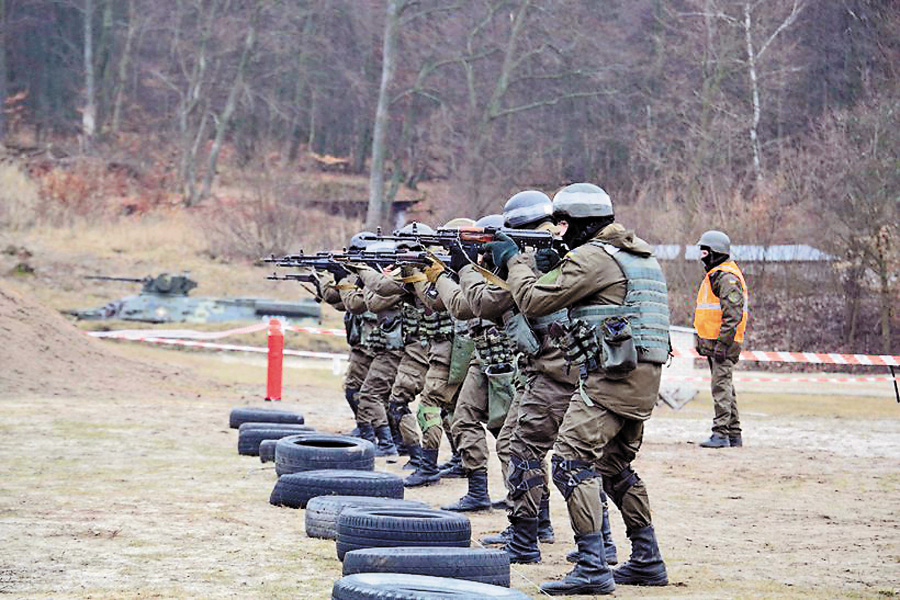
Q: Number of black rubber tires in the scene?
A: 10